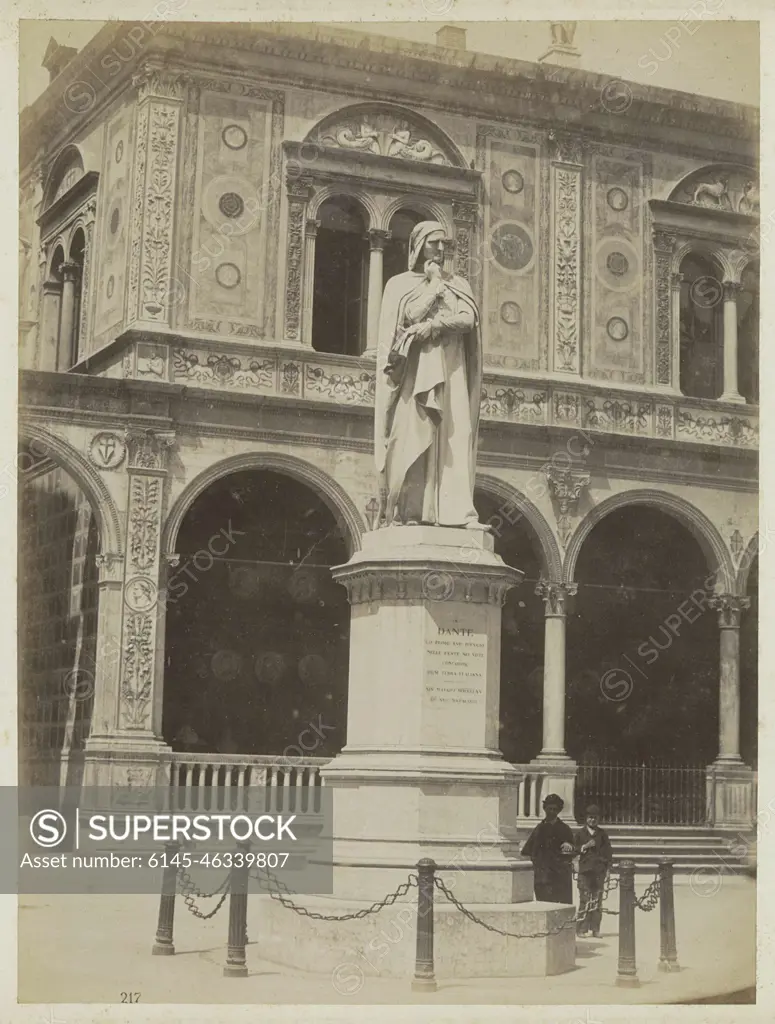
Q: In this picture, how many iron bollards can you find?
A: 5